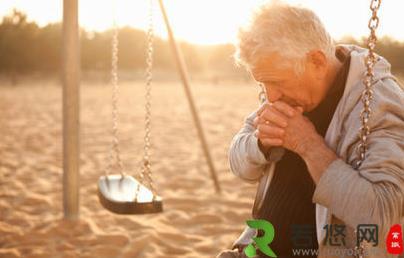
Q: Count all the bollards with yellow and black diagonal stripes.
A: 0